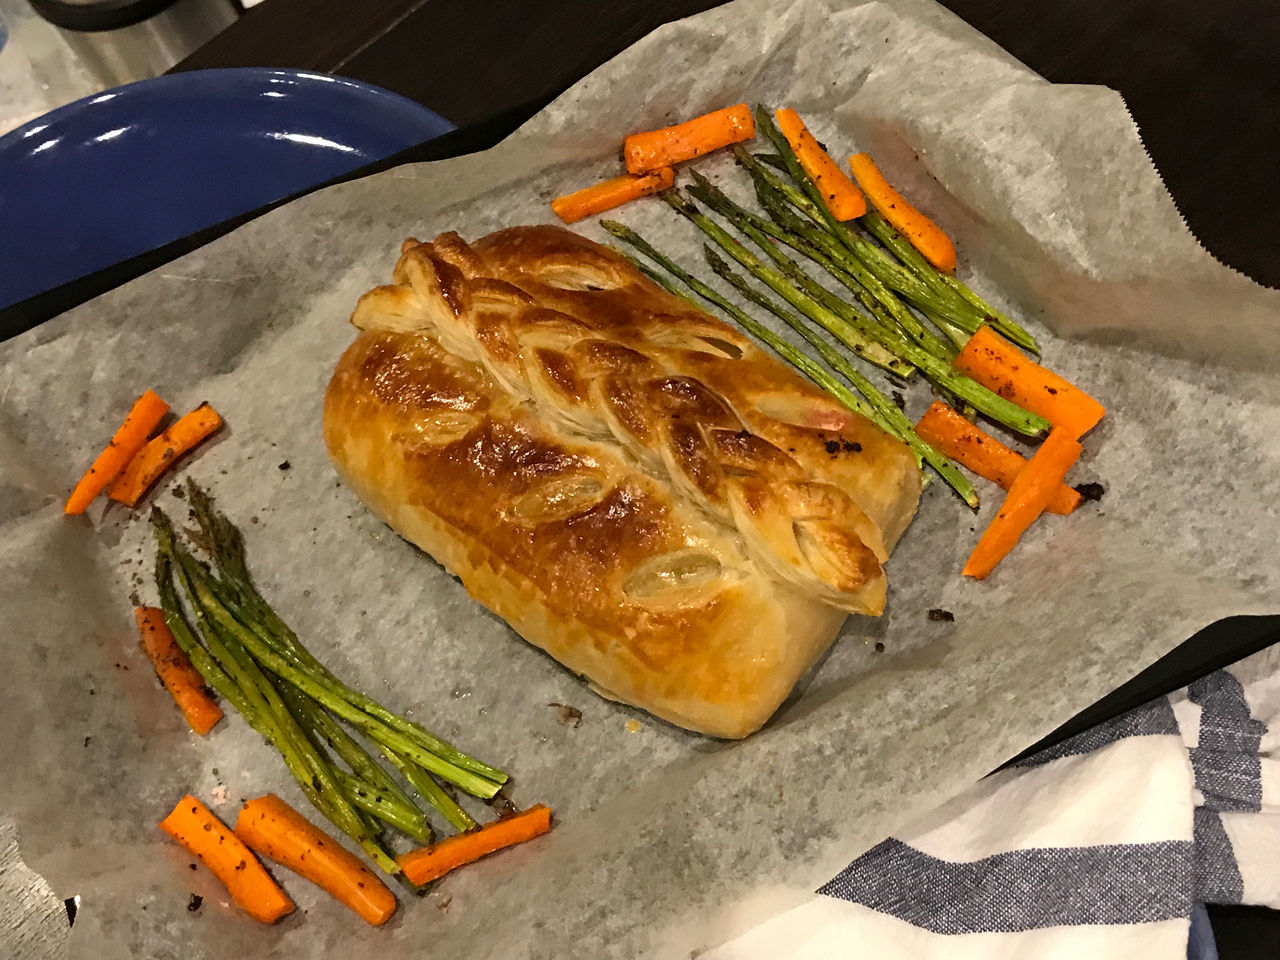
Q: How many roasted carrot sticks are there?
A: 13